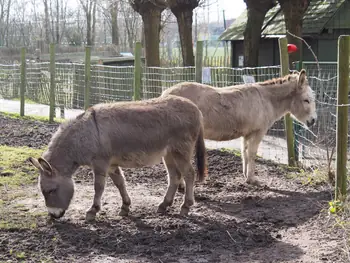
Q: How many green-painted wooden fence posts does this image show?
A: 7